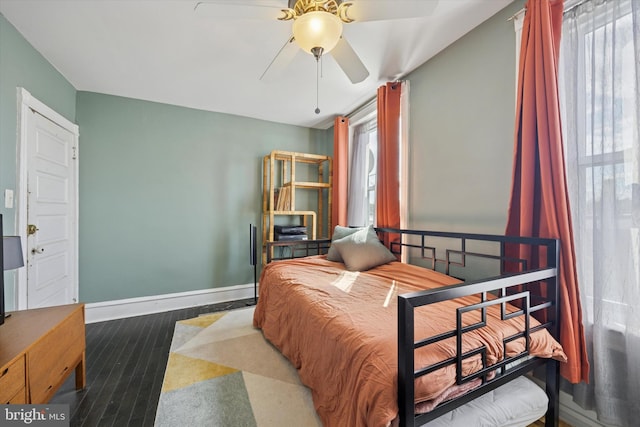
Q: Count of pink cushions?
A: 0